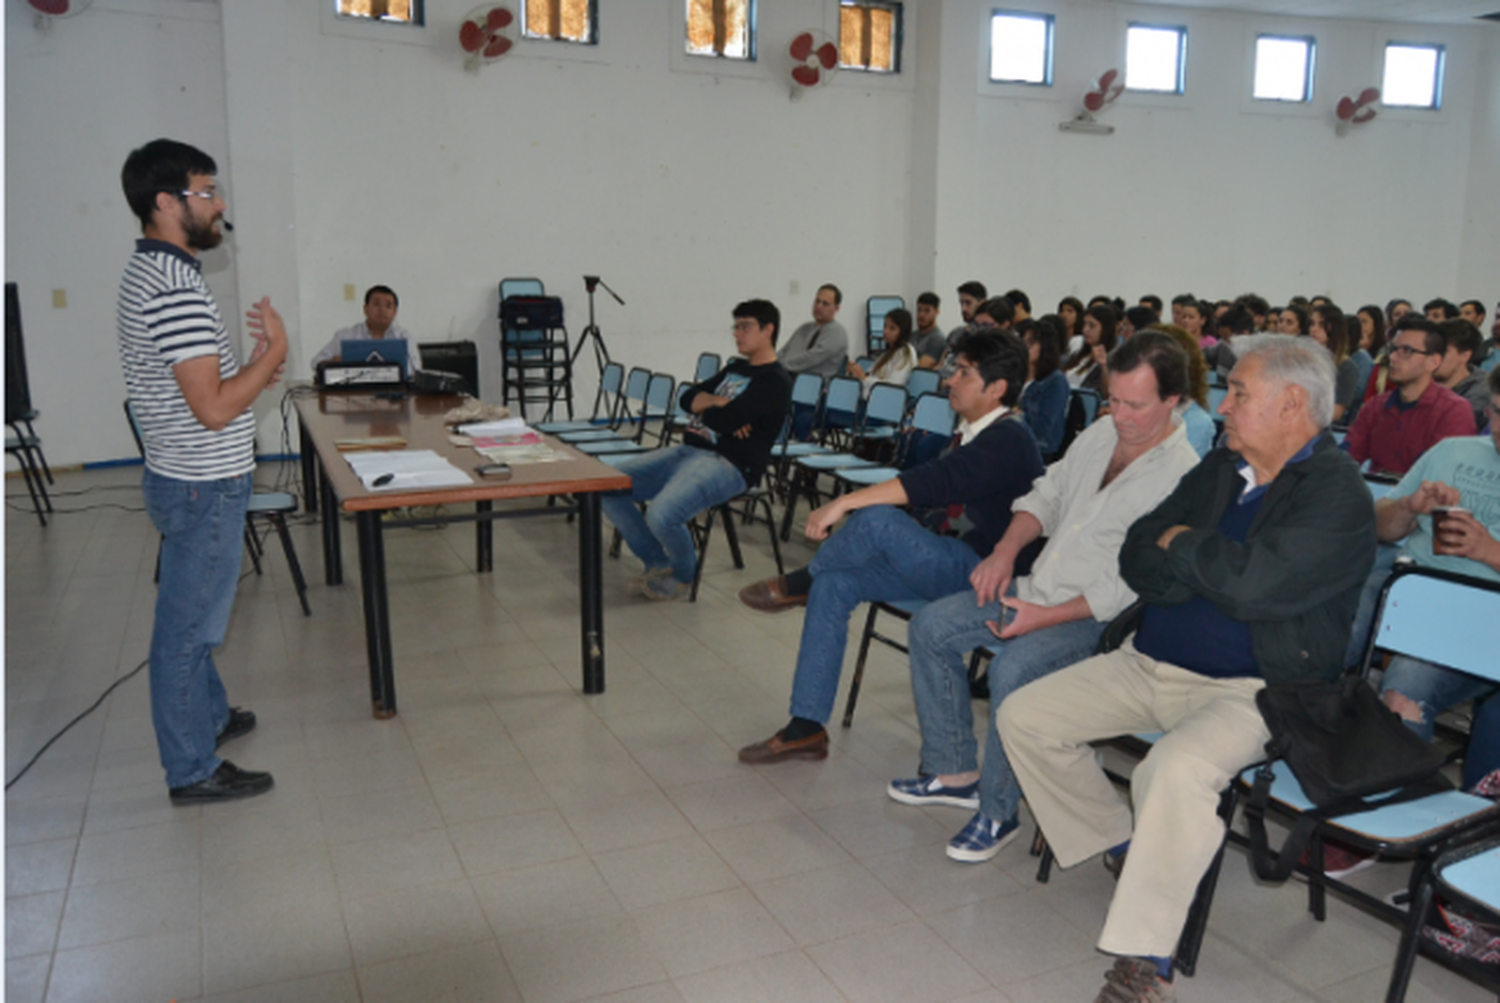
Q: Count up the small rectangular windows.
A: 8